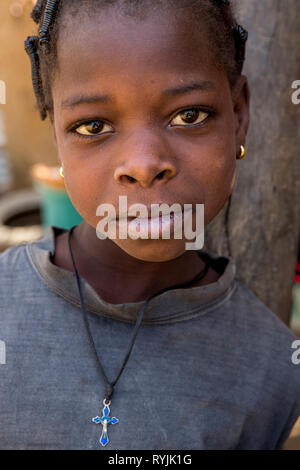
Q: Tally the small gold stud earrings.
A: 2